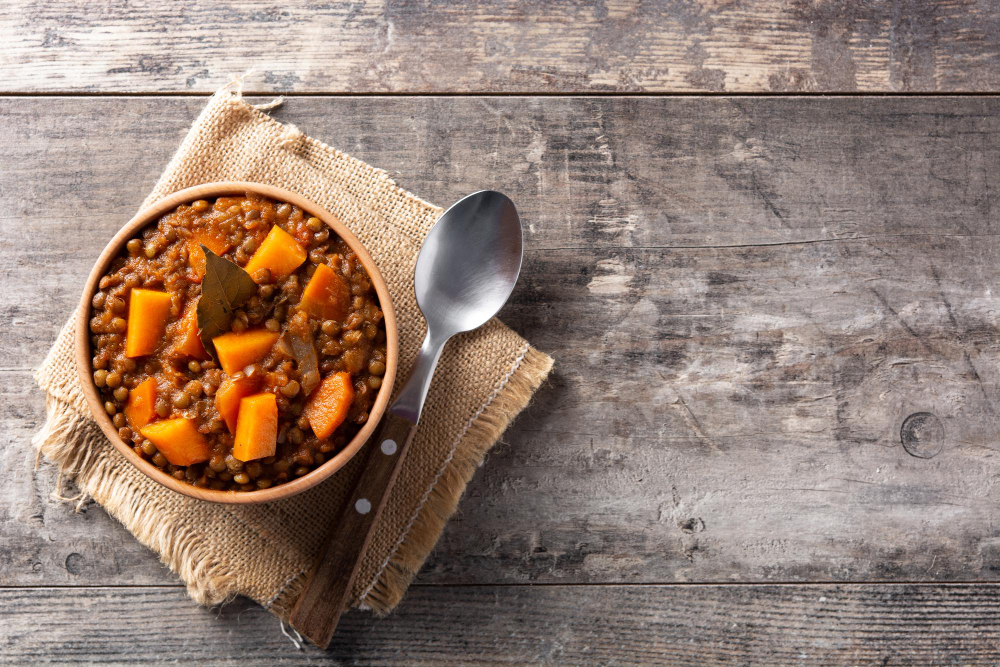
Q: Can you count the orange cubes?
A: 11